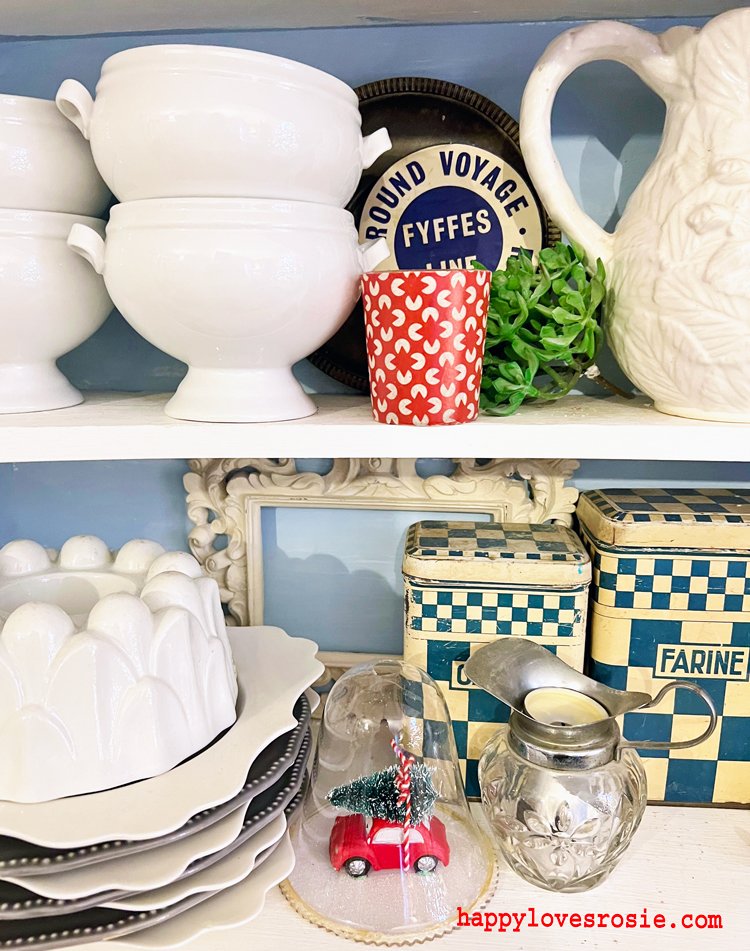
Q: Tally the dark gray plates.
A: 3